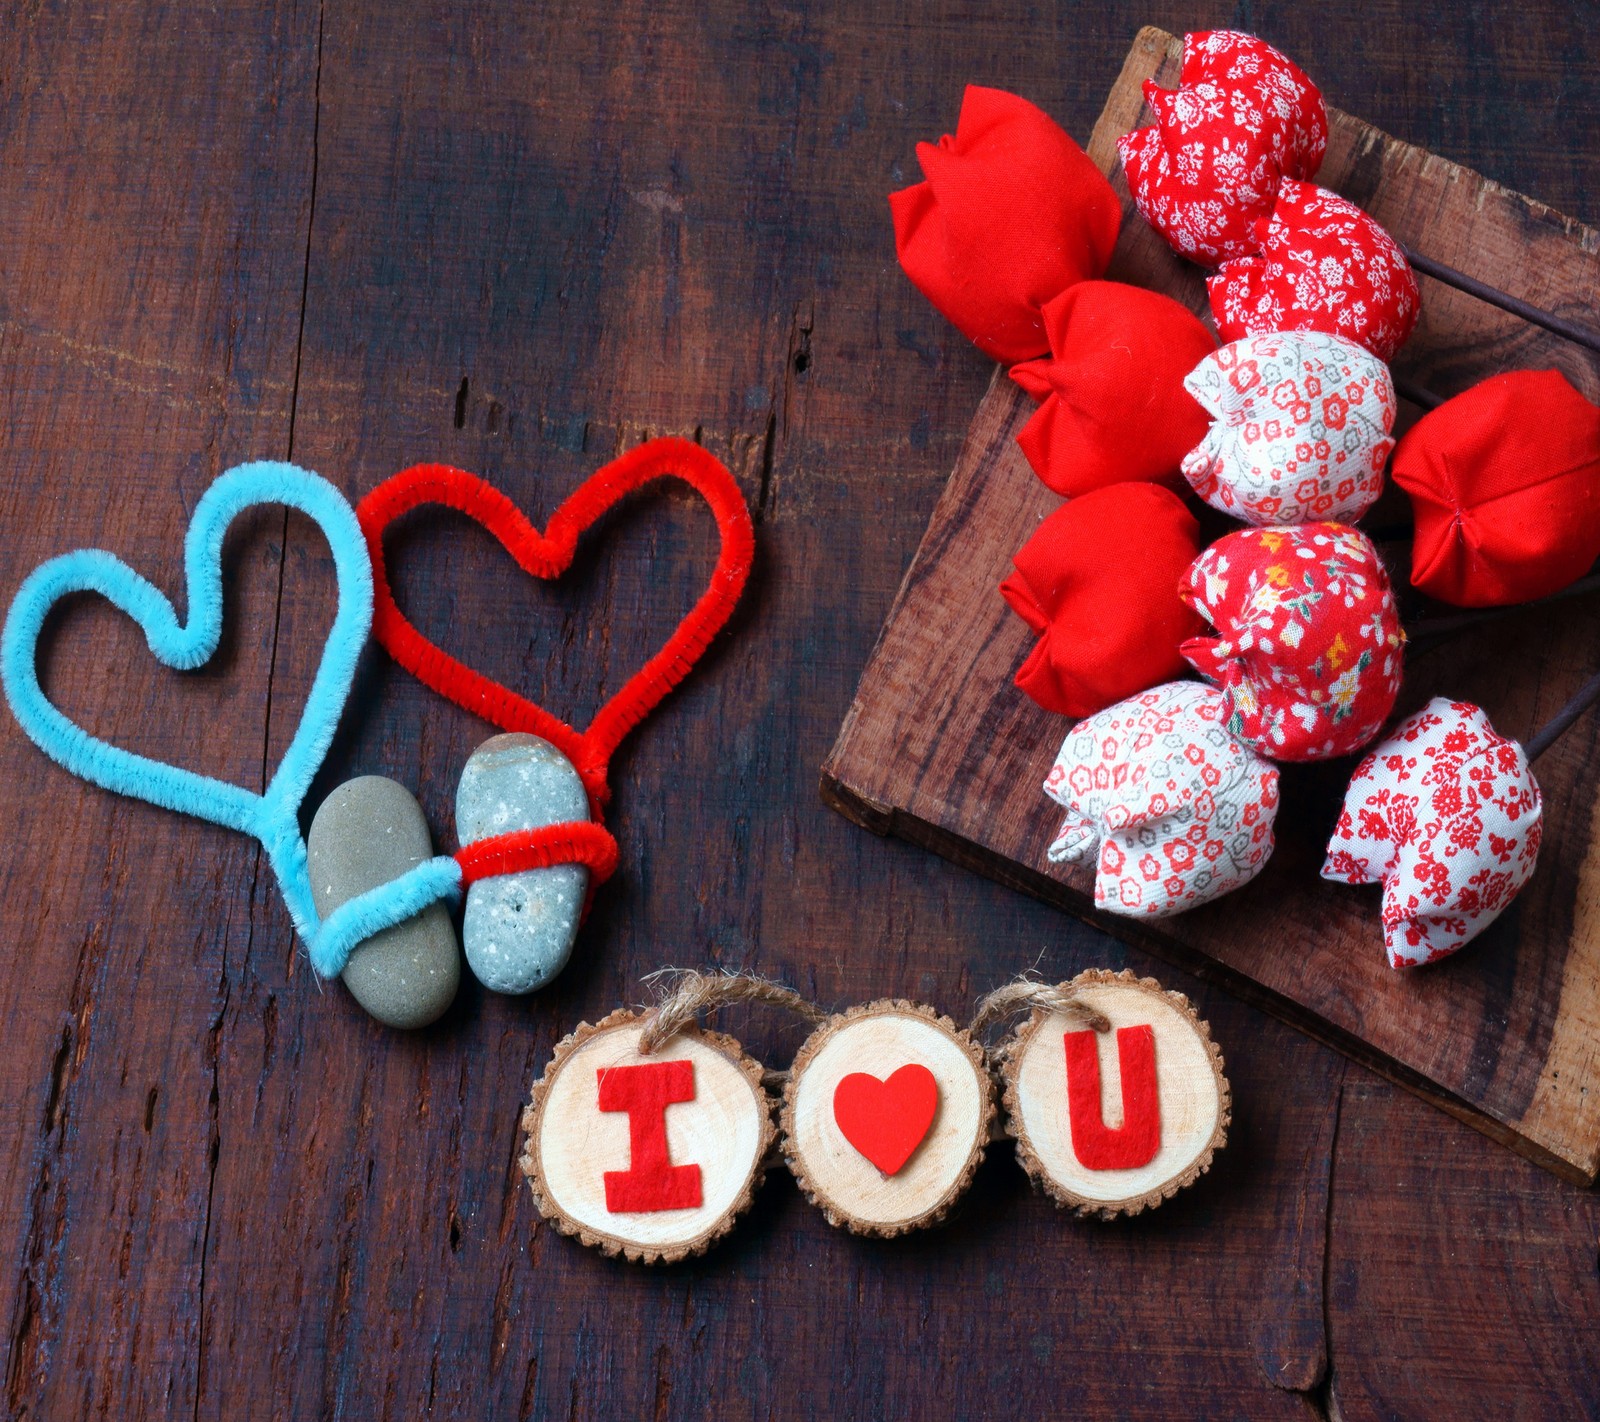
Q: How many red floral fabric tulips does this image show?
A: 3